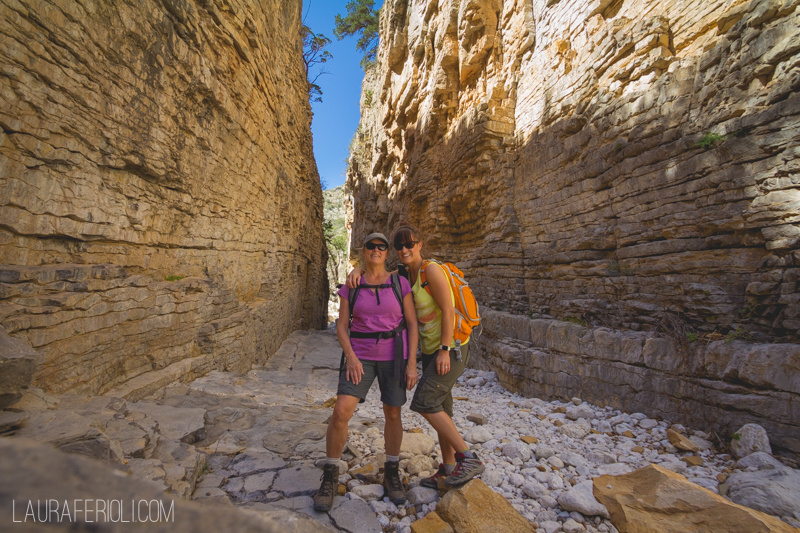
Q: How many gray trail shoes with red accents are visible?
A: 2